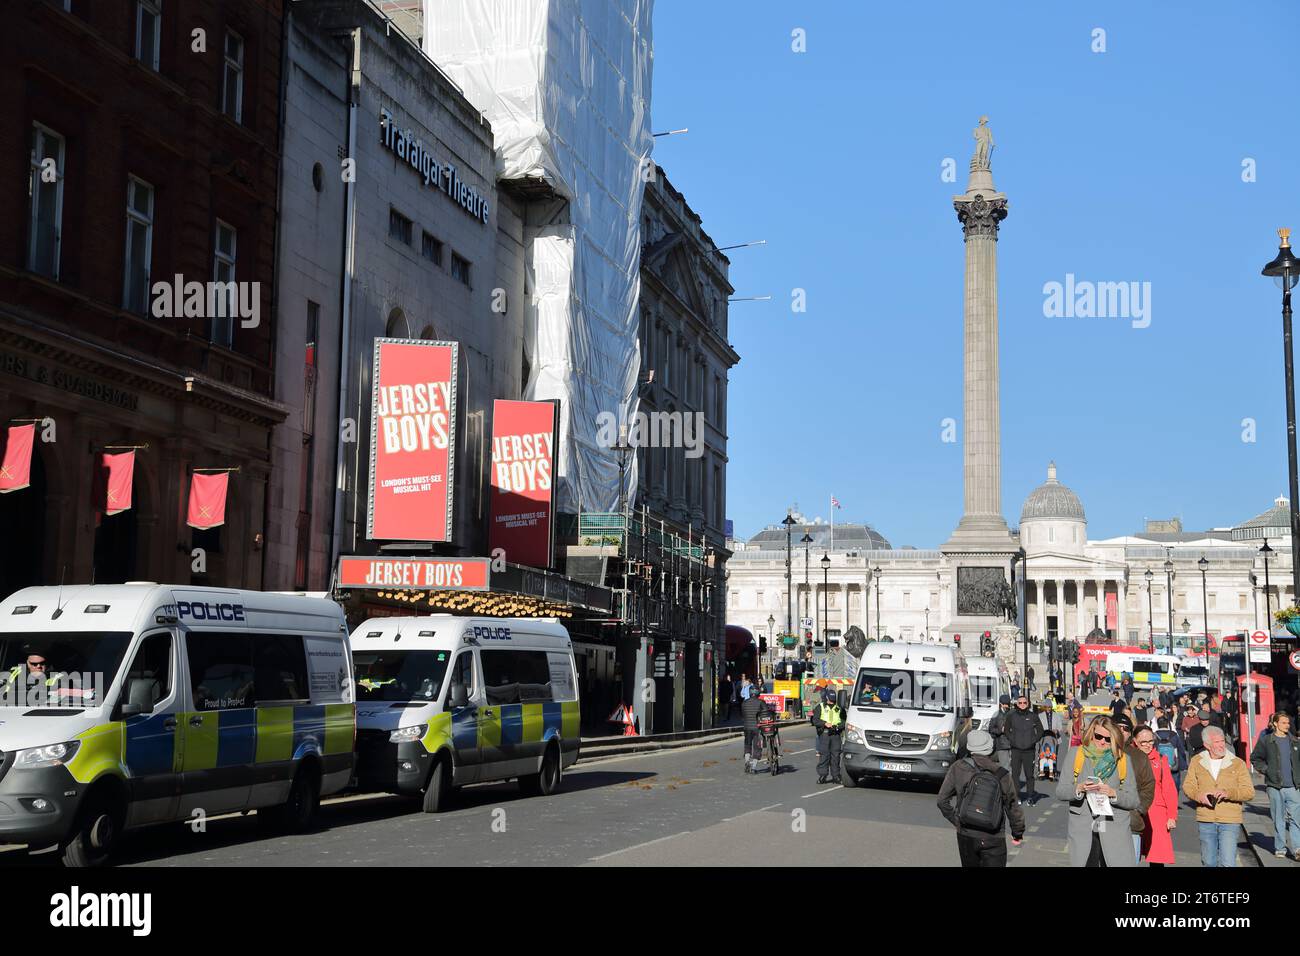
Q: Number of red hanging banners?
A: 3